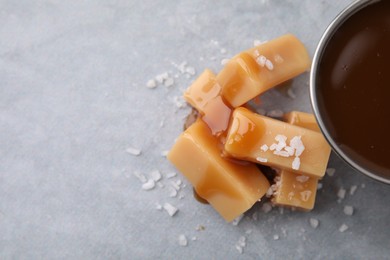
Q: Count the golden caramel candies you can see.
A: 5